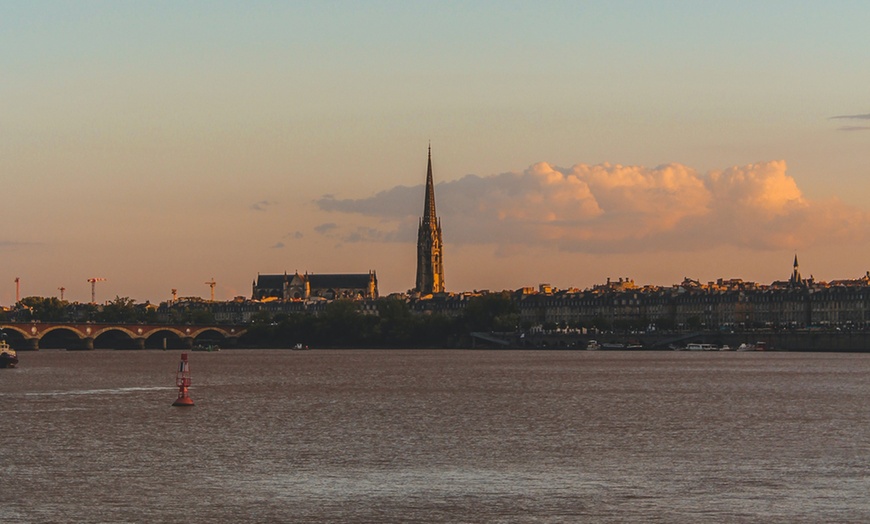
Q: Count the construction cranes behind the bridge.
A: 5